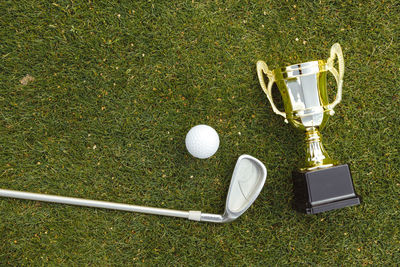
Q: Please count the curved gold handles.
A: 2